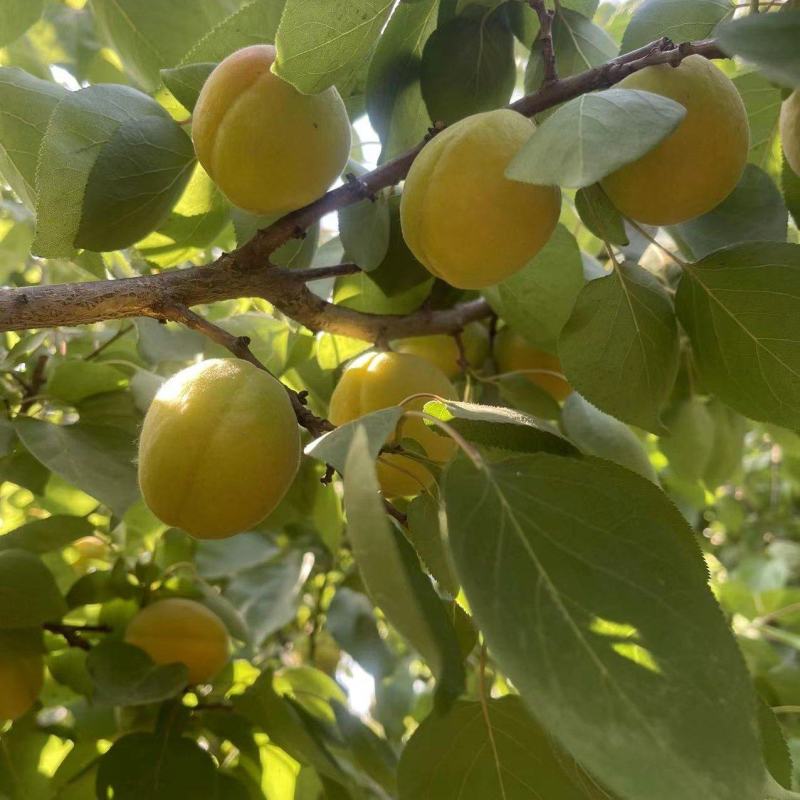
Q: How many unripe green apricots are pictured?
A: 0